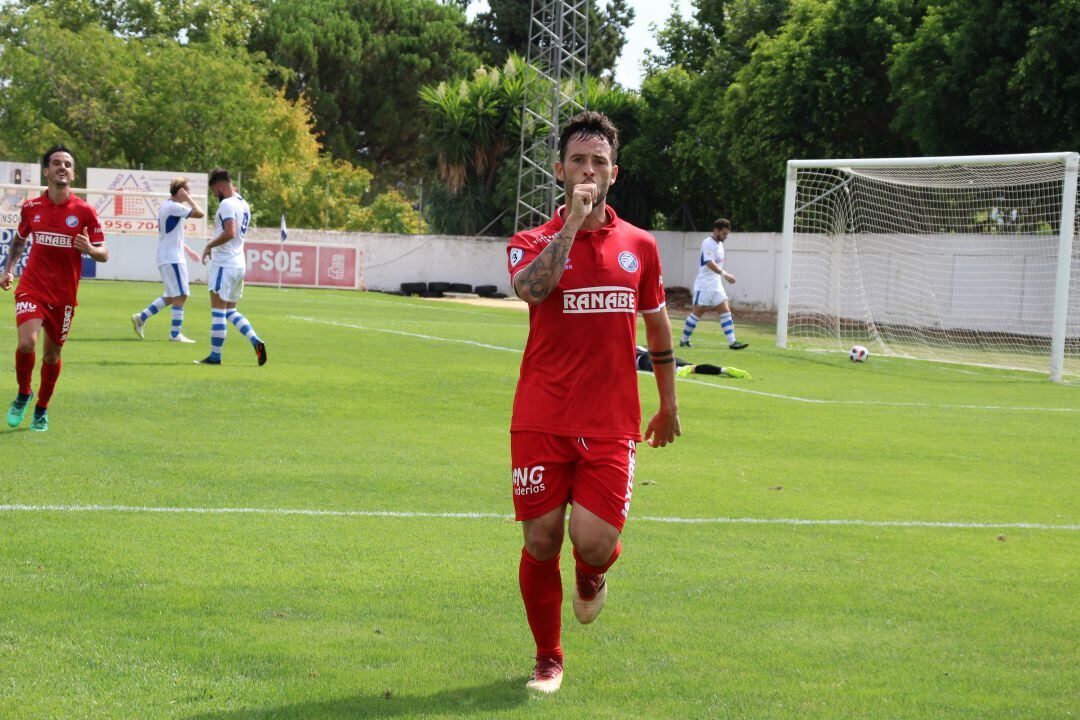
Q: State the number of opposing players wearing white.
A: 3